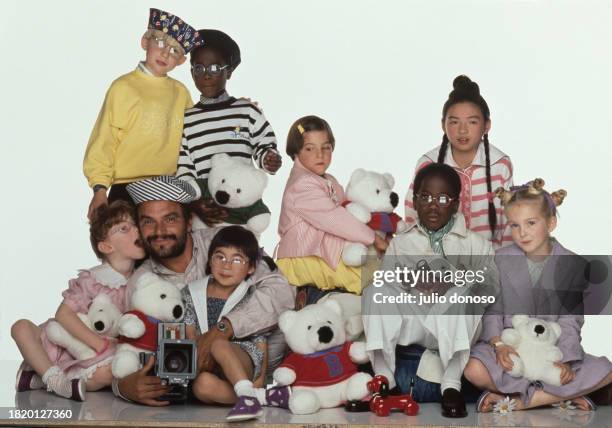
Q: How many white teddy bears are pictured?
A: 6